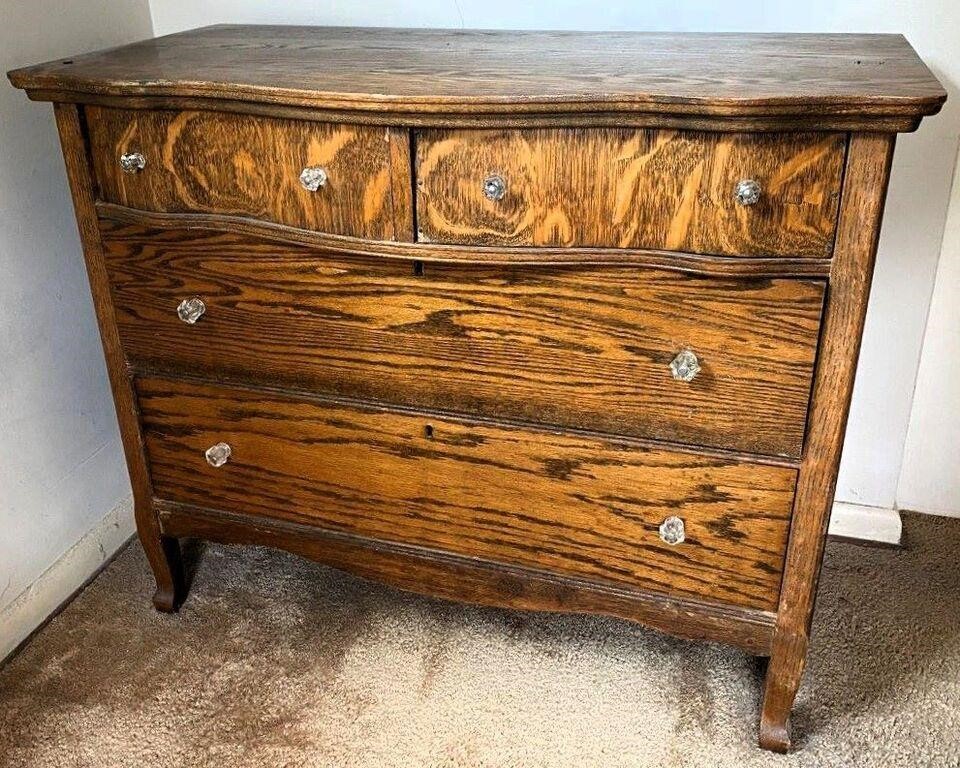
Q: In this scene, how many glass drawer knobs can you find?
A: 8